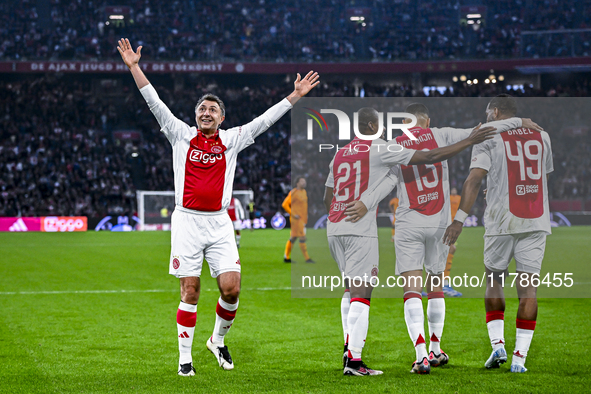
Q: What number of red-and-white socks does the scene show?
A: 8